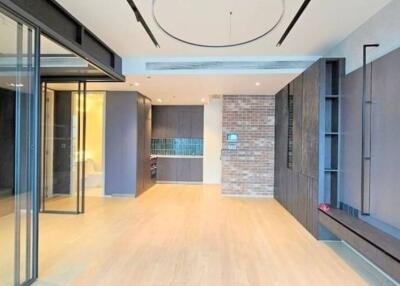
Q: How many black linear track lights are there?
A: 2